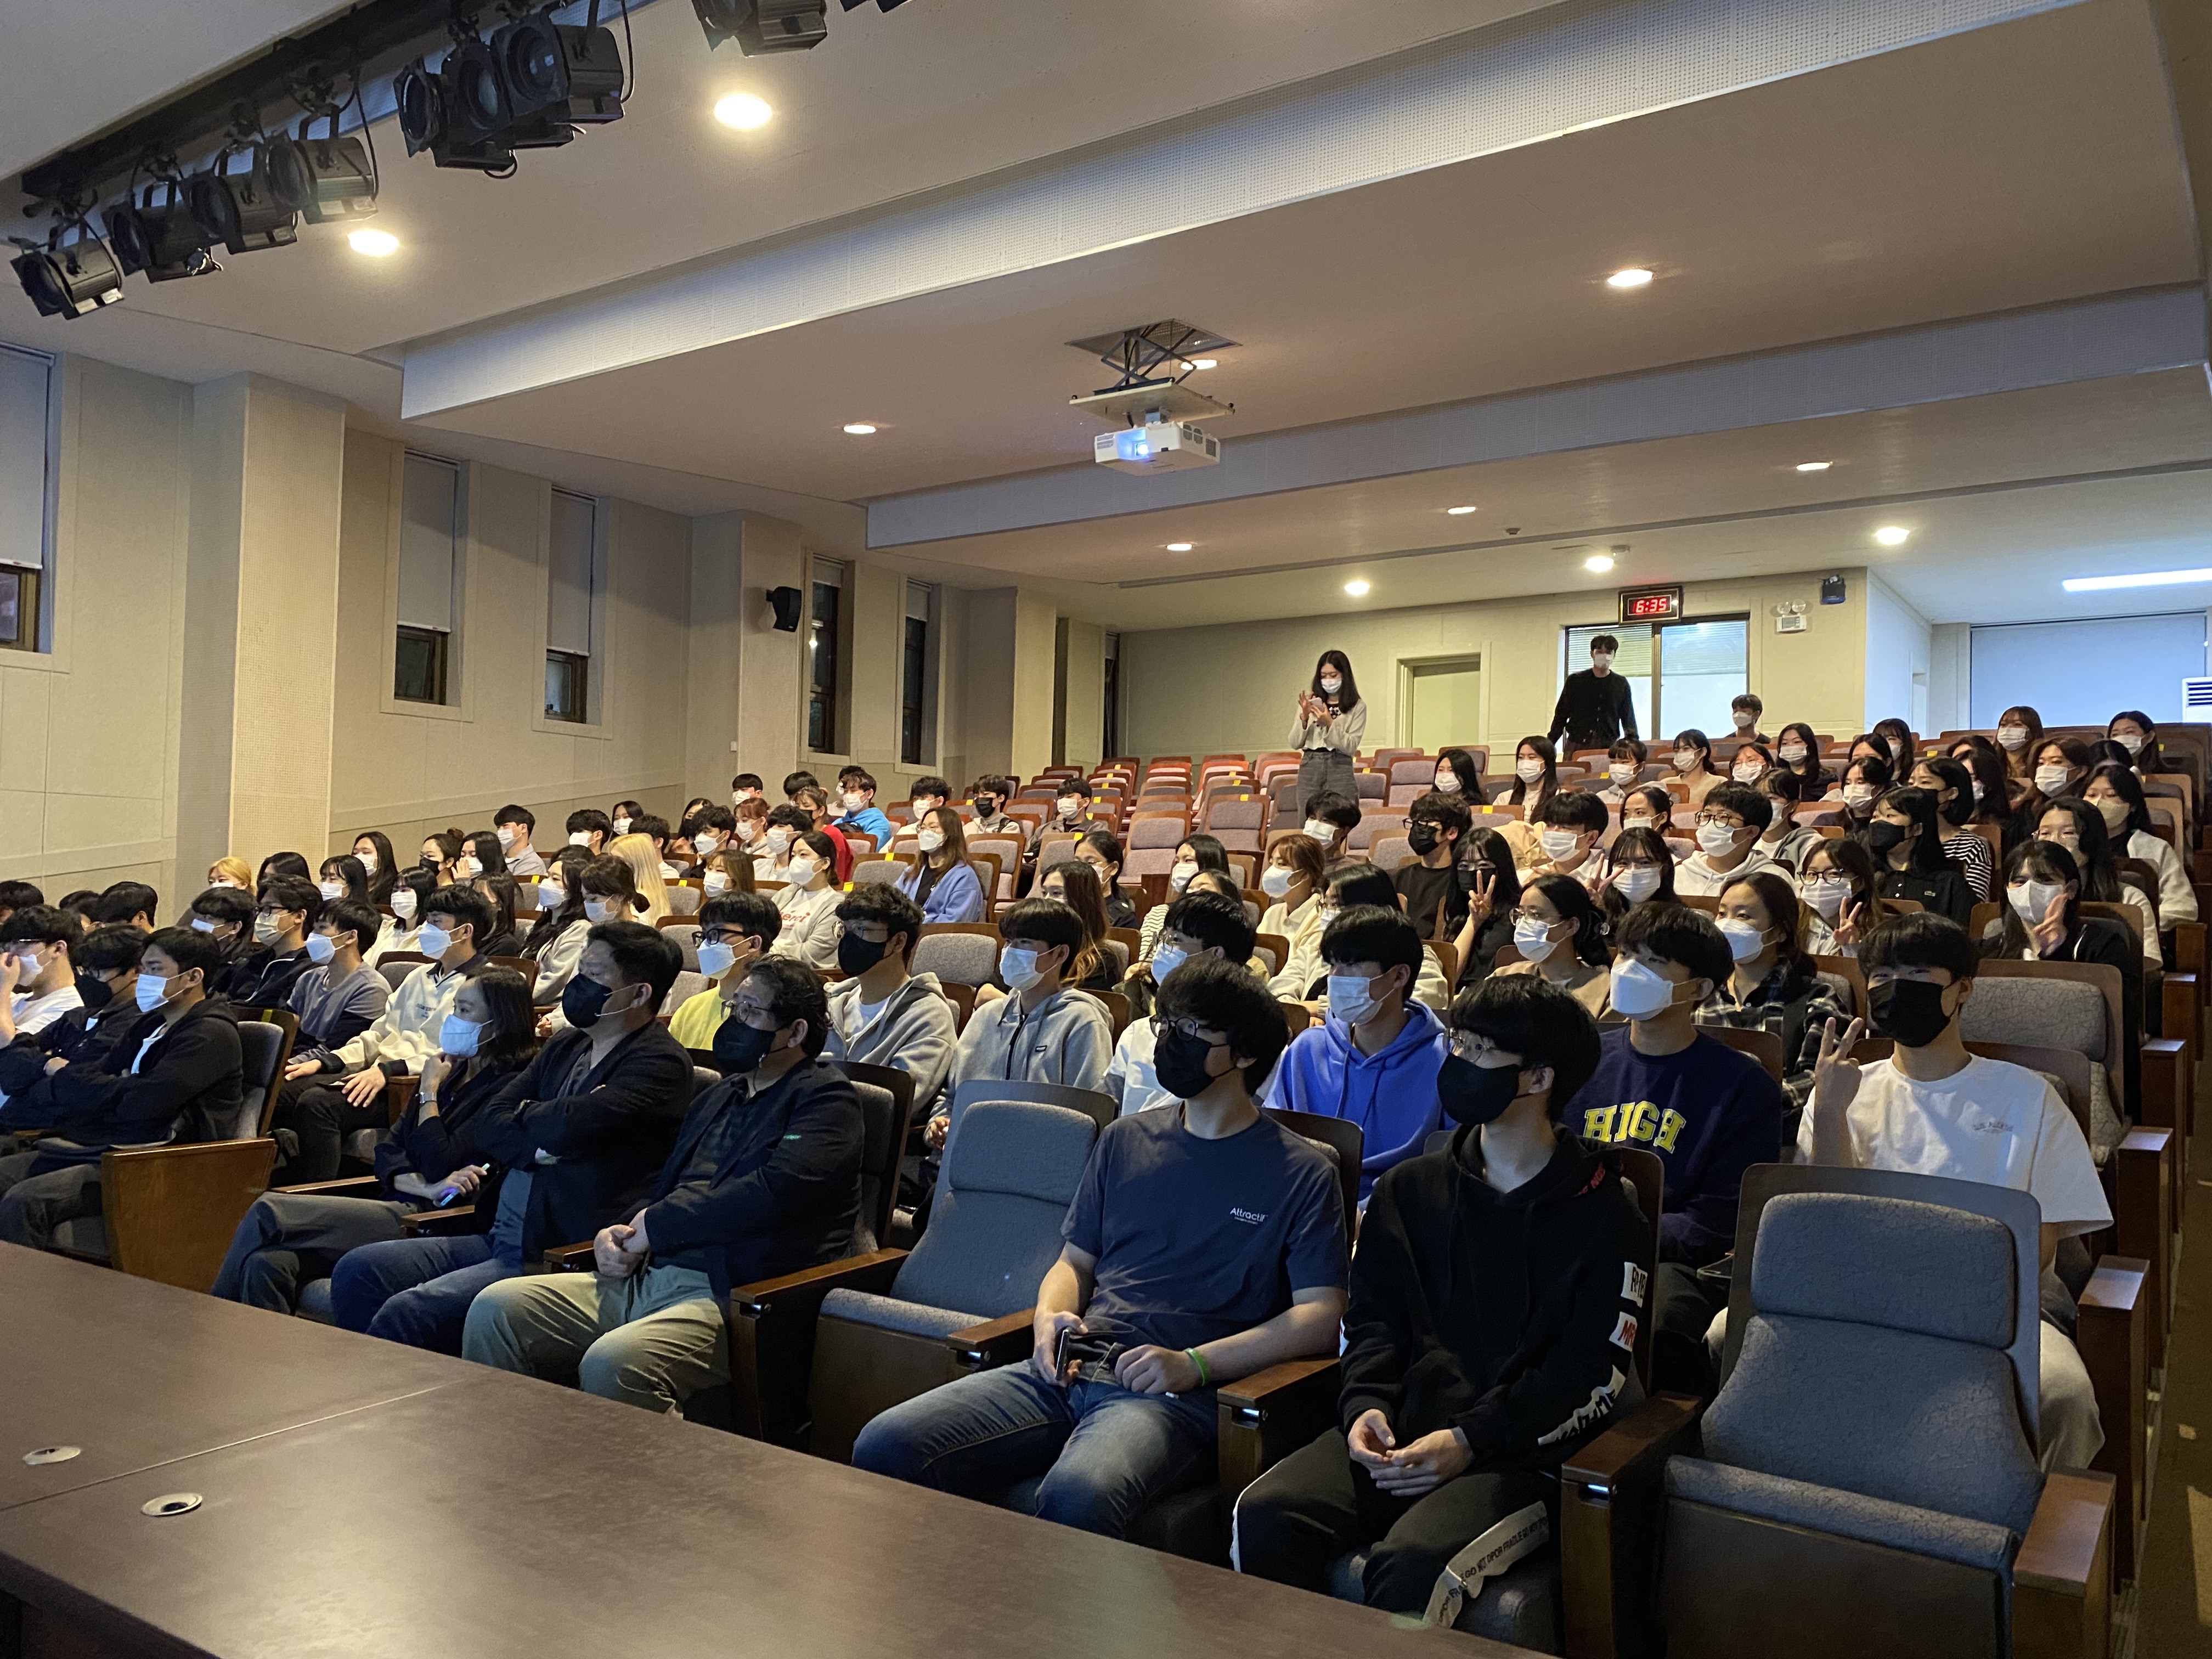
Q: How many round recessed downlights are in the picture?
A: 11